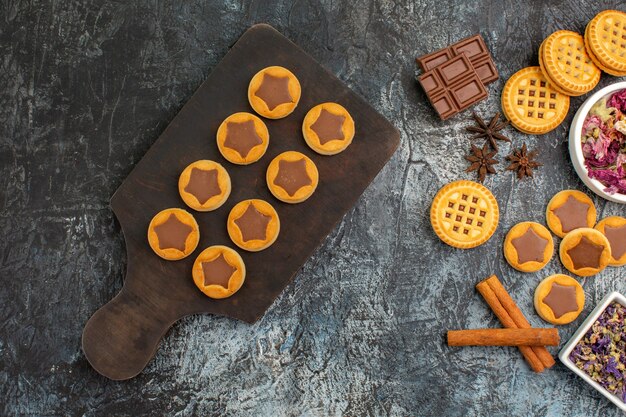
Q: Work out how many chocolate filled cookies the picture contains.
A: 13